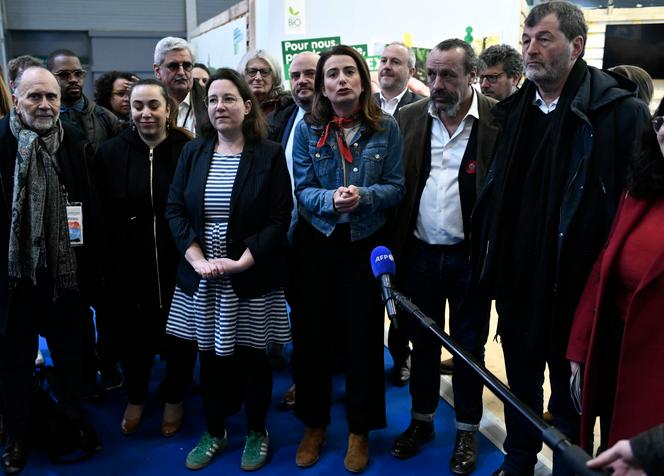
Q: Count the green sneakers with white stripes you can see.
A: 2